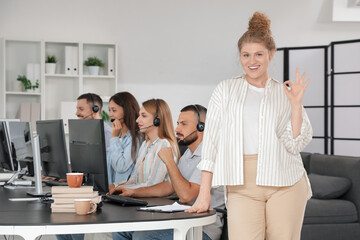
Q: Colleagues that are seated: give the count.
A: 4